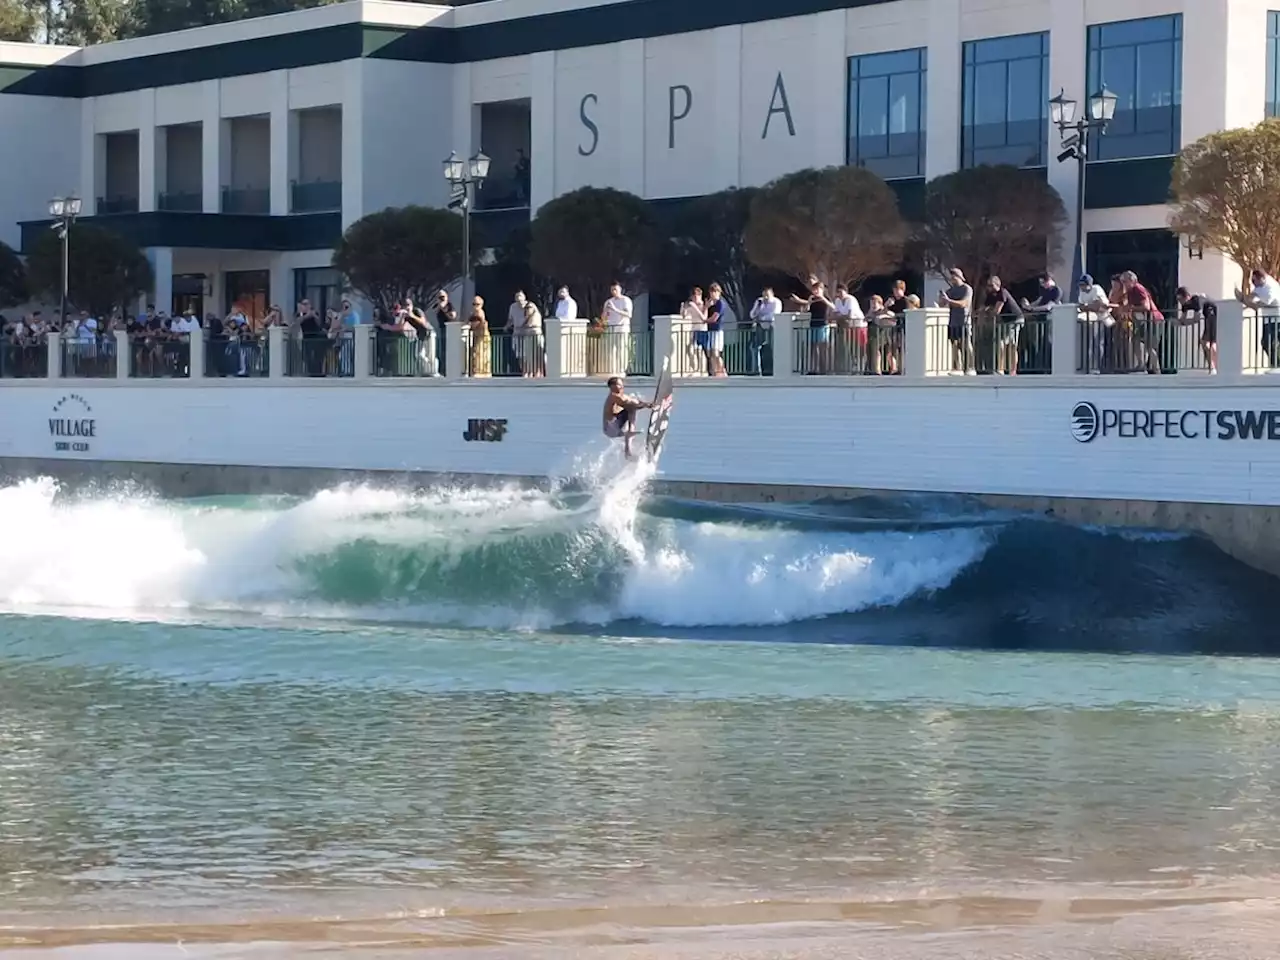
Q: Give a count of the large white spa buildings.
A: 1